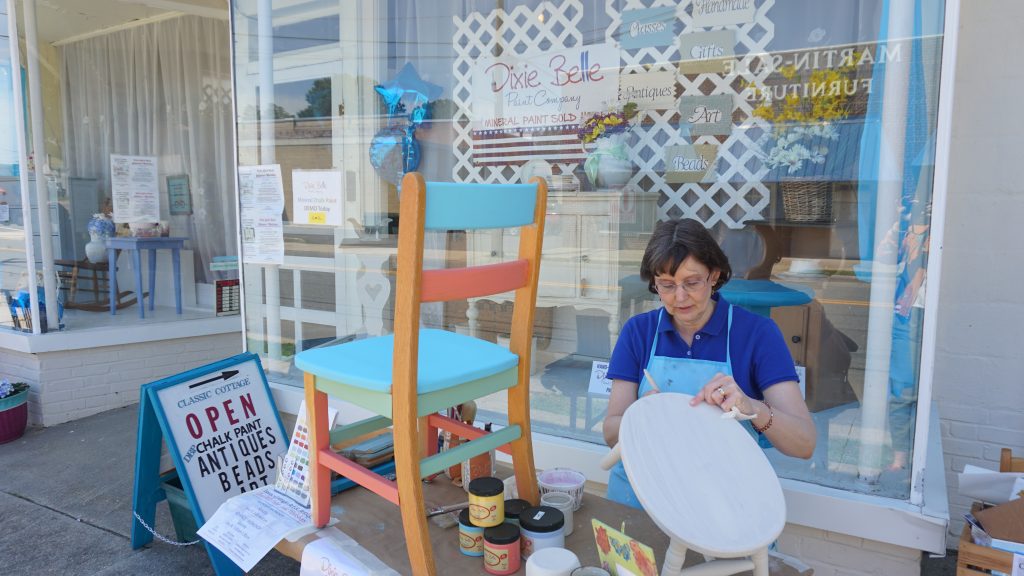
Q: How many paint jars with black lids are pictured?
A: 5